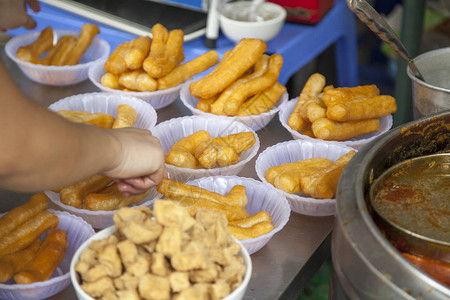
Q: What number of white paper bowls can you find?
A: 10